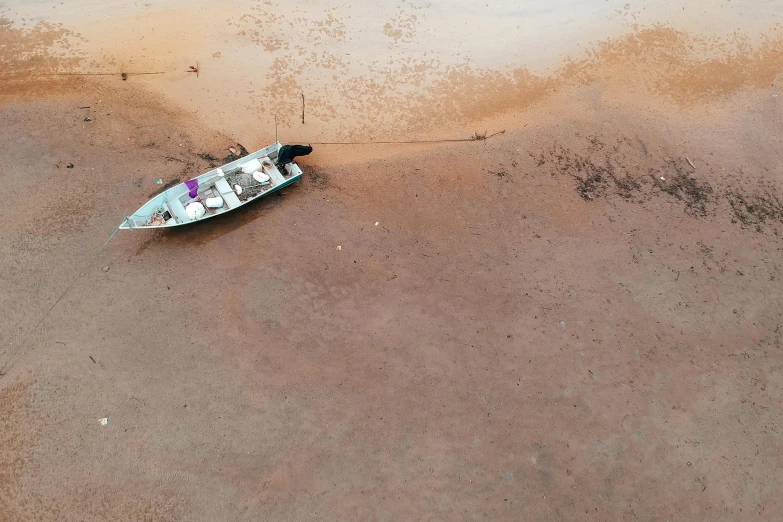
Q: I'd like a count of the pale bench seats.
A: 3